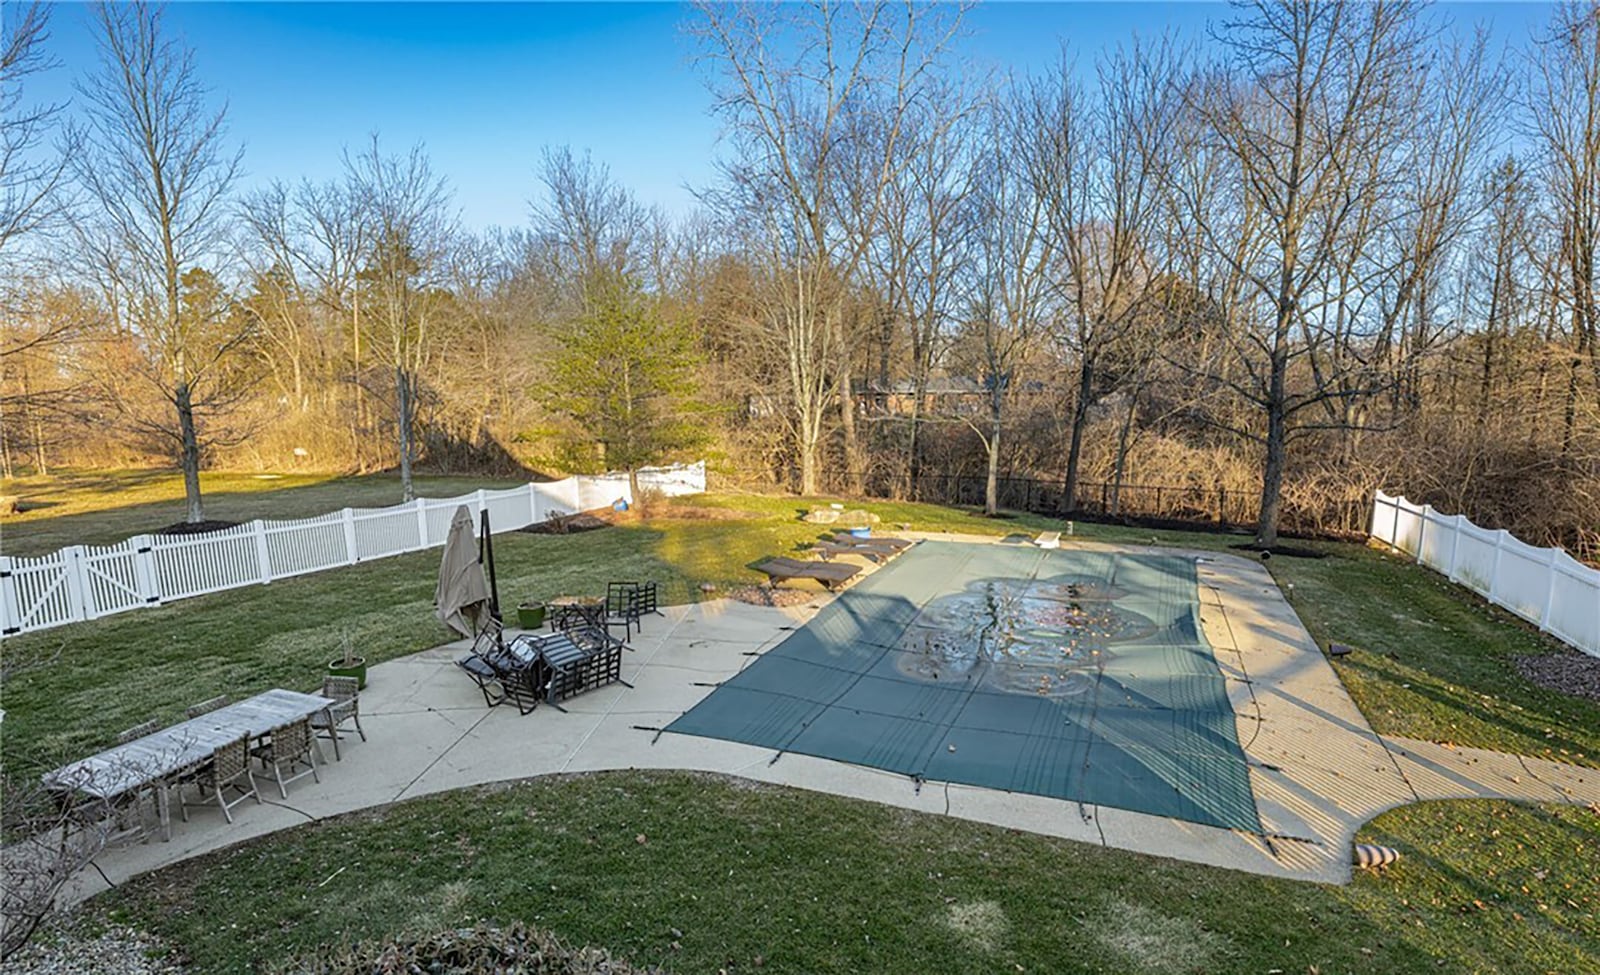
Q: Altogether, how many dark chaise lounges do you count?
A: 3